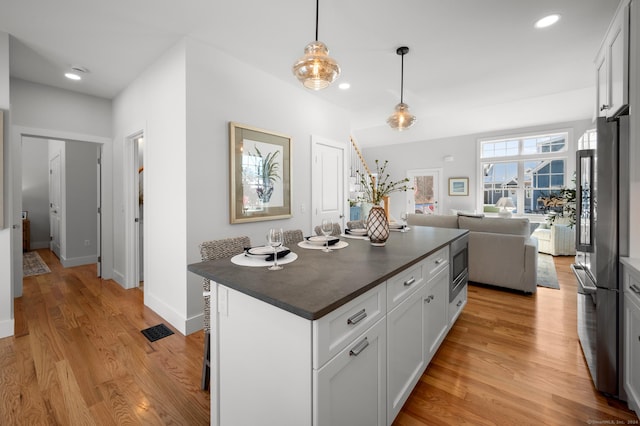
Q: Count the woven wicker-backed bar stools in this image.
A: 4